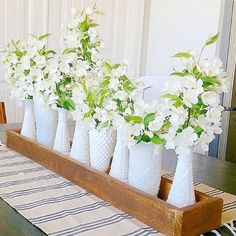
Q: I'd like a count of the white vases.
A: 8